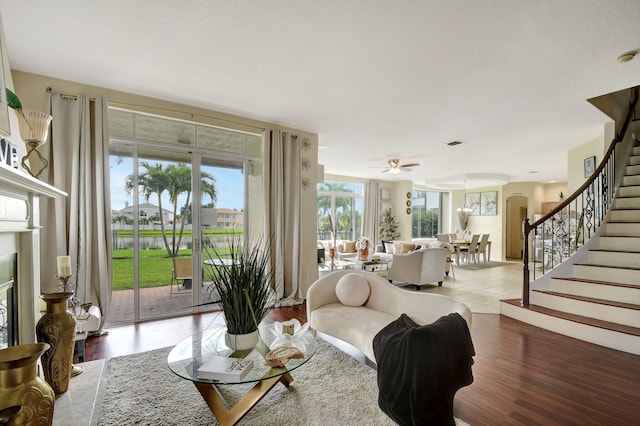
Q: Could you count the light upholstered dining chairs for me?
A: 4